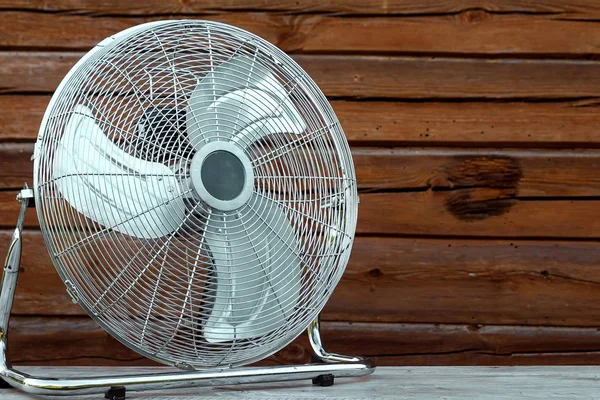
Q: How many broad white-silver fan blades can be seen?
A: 3